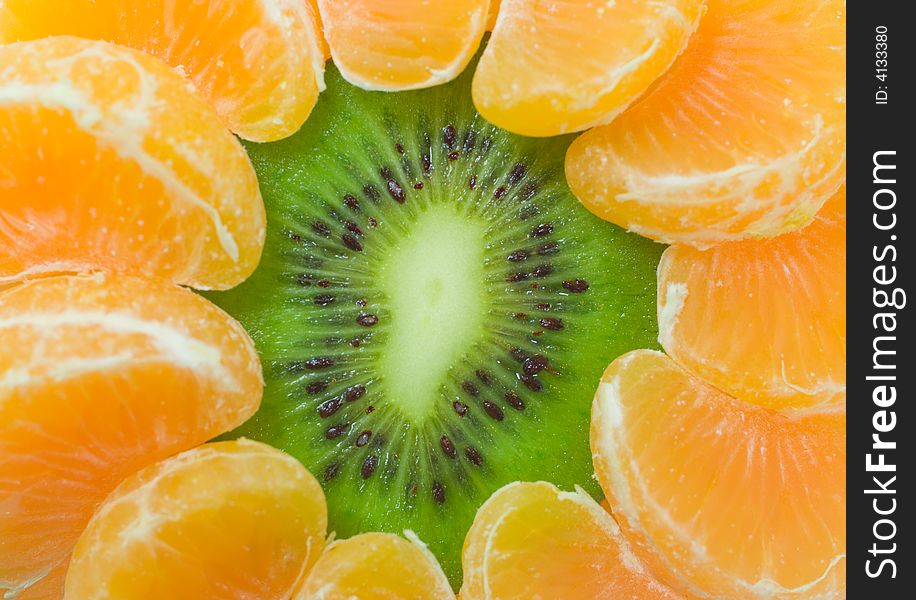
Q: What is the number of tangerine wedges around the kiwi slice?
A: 11